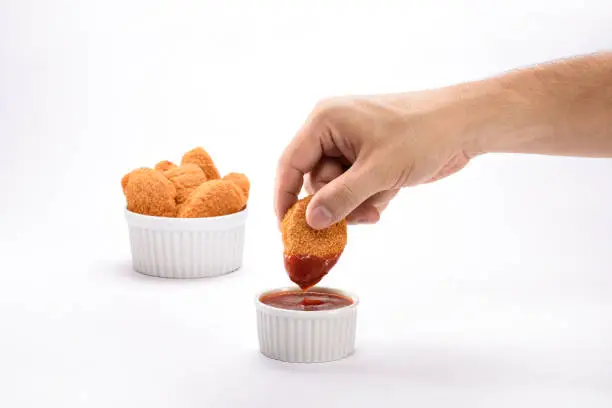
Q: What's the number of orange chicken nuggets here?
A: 8